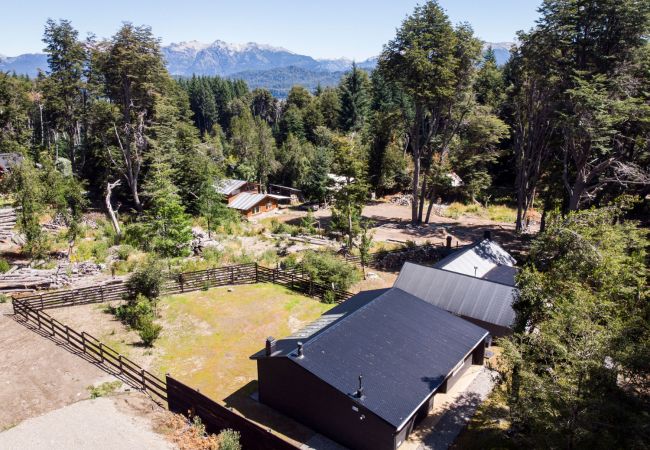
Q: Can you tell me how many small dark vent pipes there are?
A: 3